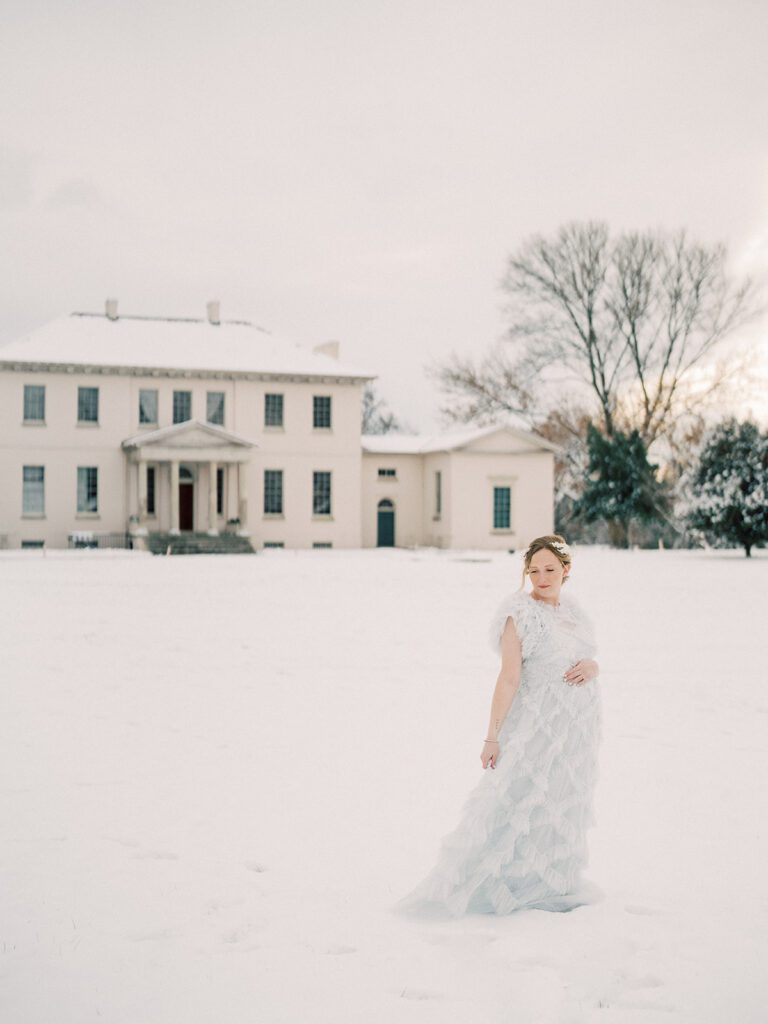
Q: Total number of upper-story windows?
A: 7